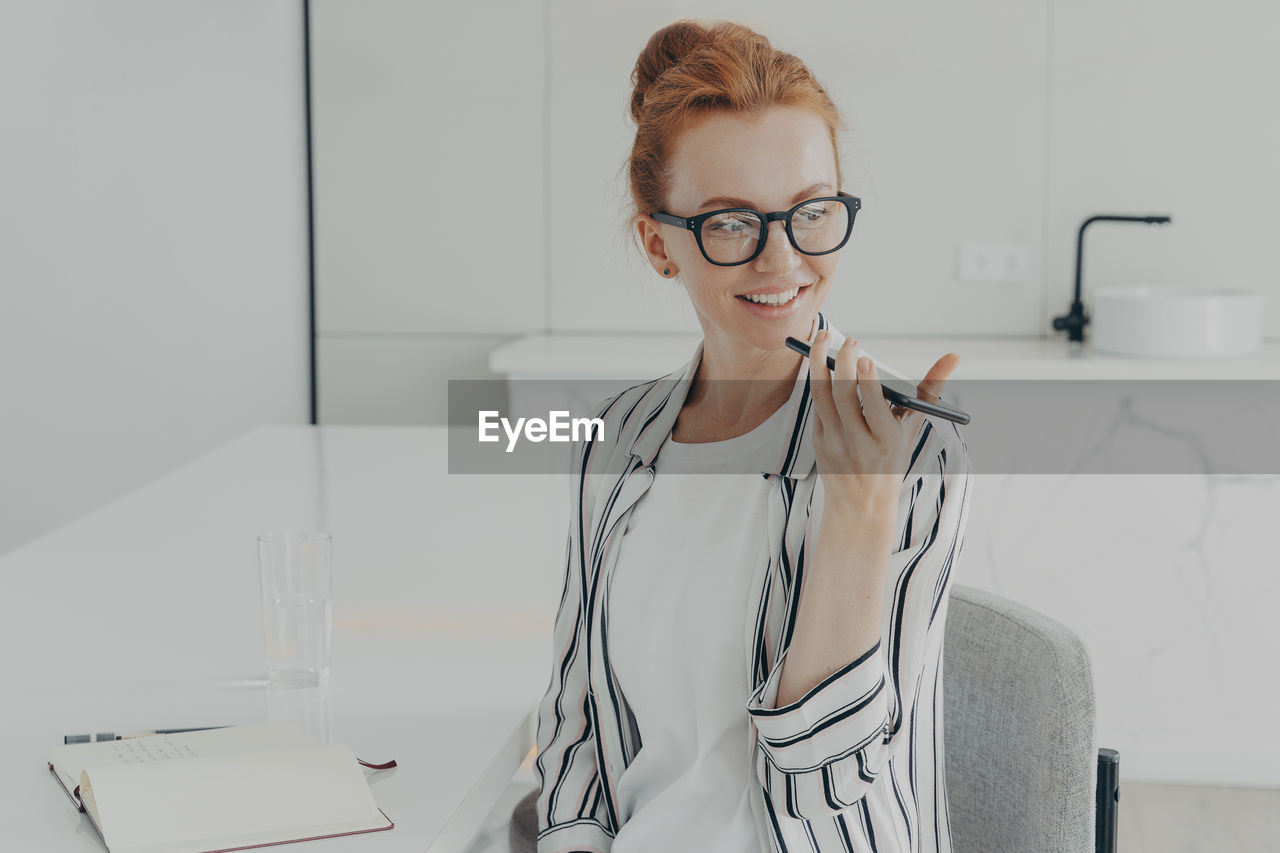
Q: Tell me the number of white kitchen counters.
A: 1